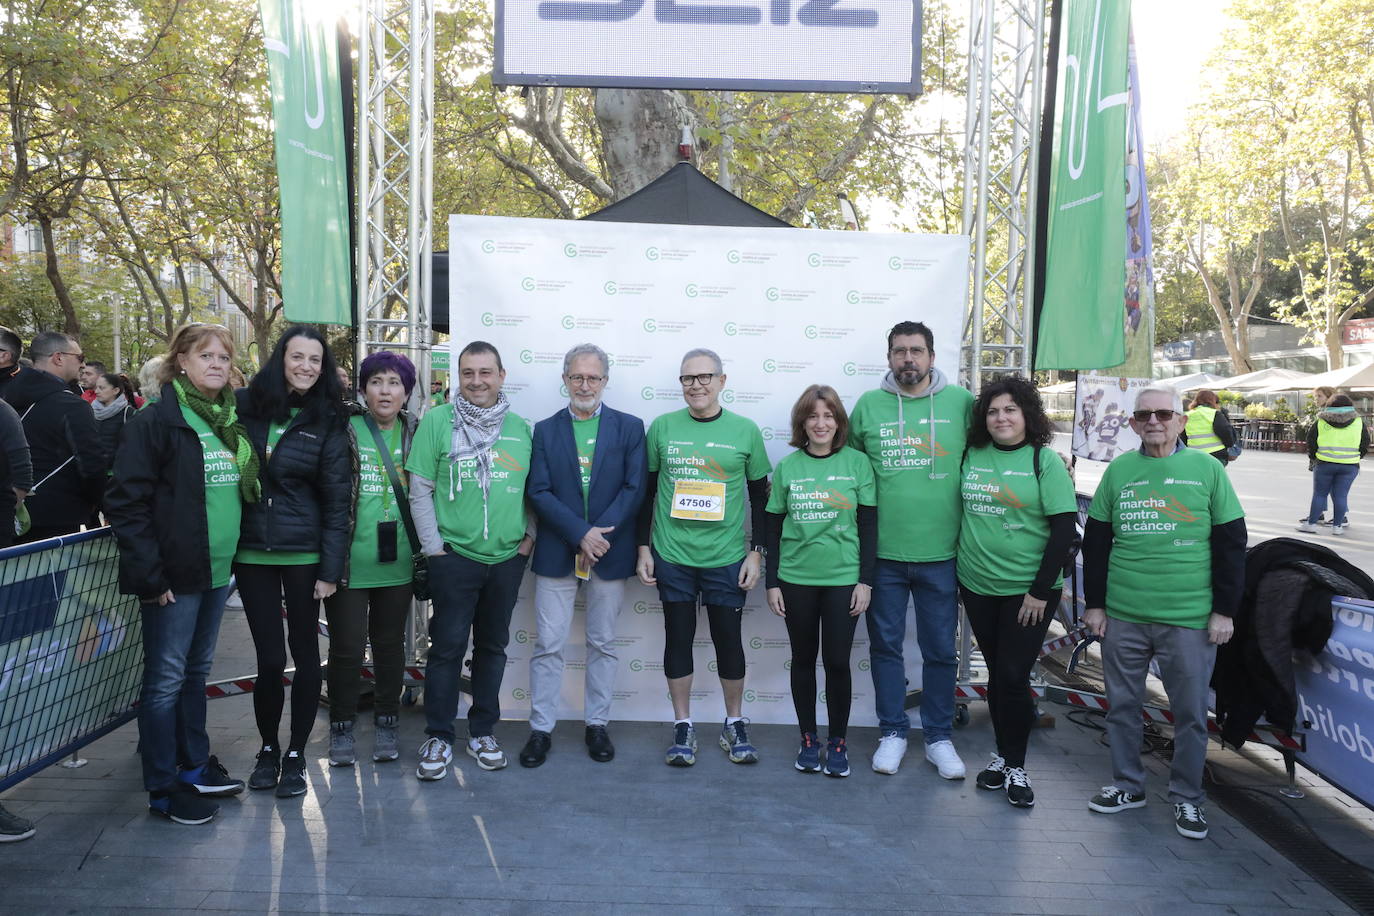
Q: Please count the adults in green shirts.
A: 10